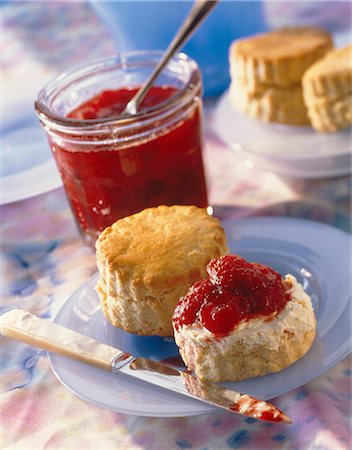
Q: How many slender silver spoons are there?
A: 1